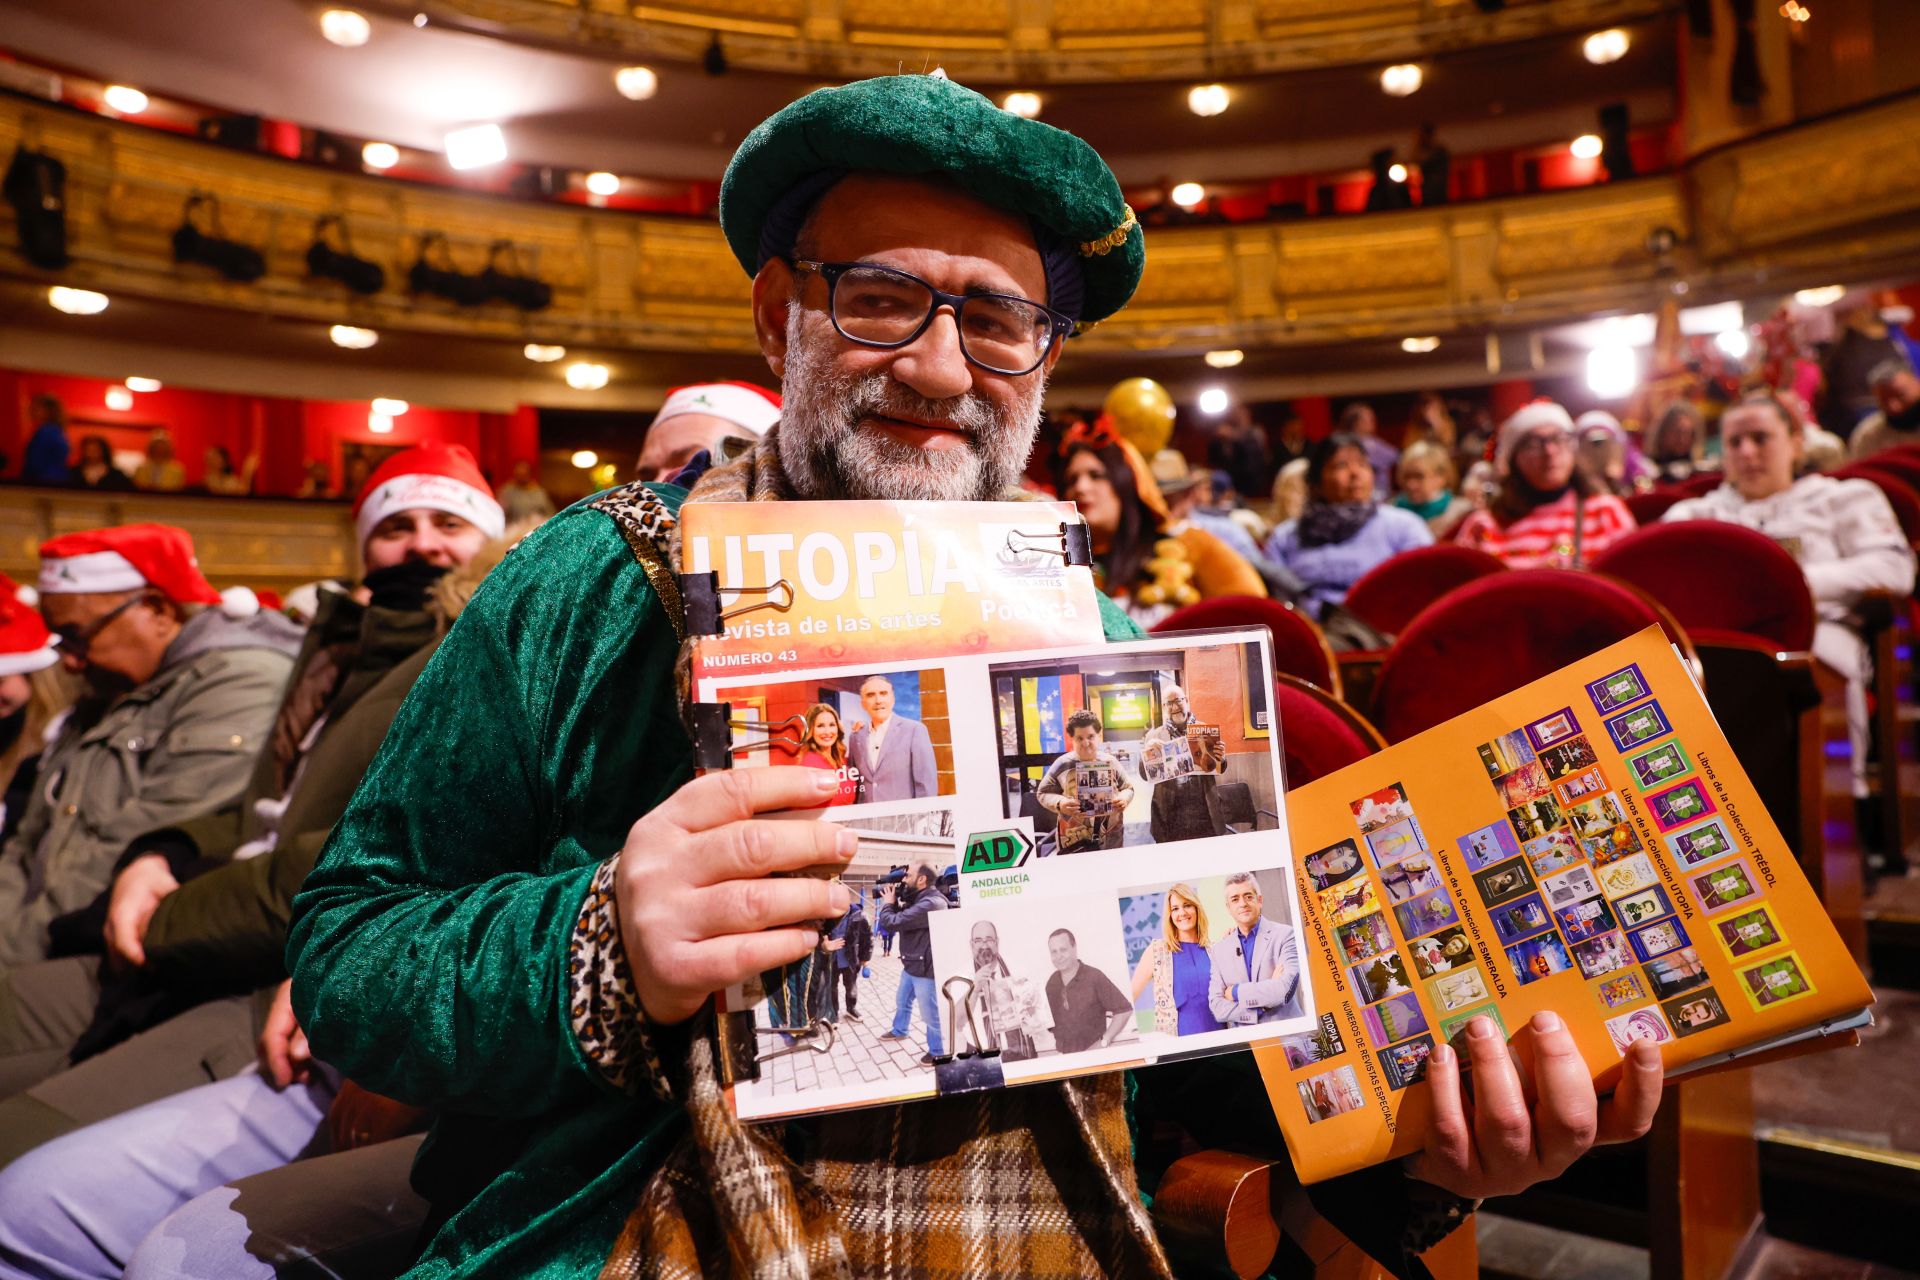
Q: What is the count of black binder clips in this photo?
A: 5